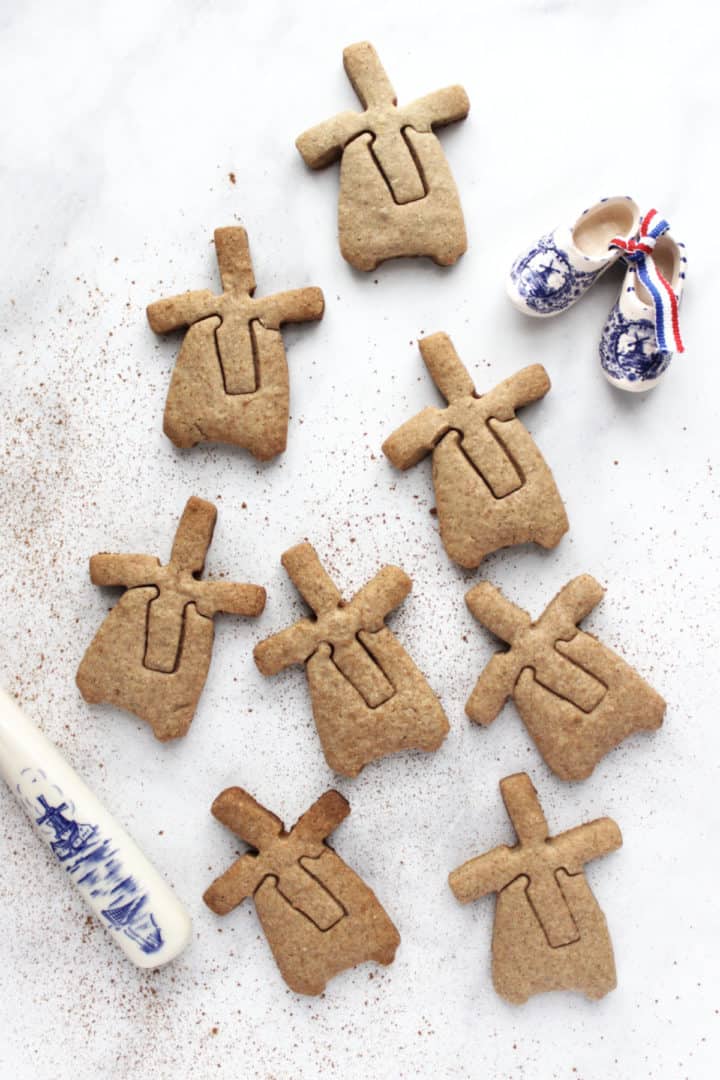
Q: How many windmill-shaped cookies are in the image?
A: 8